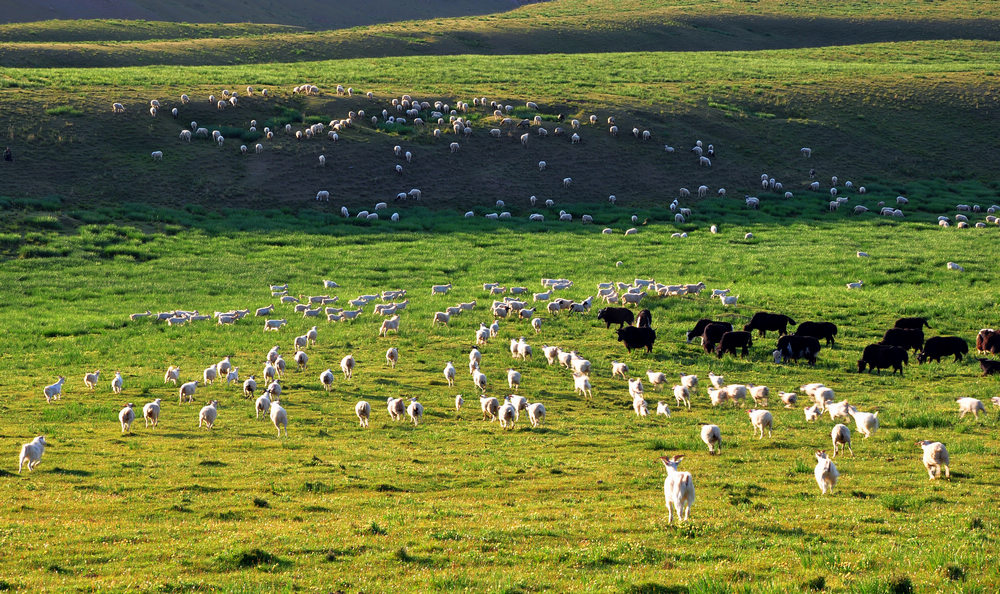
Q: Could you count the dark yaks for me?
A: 15